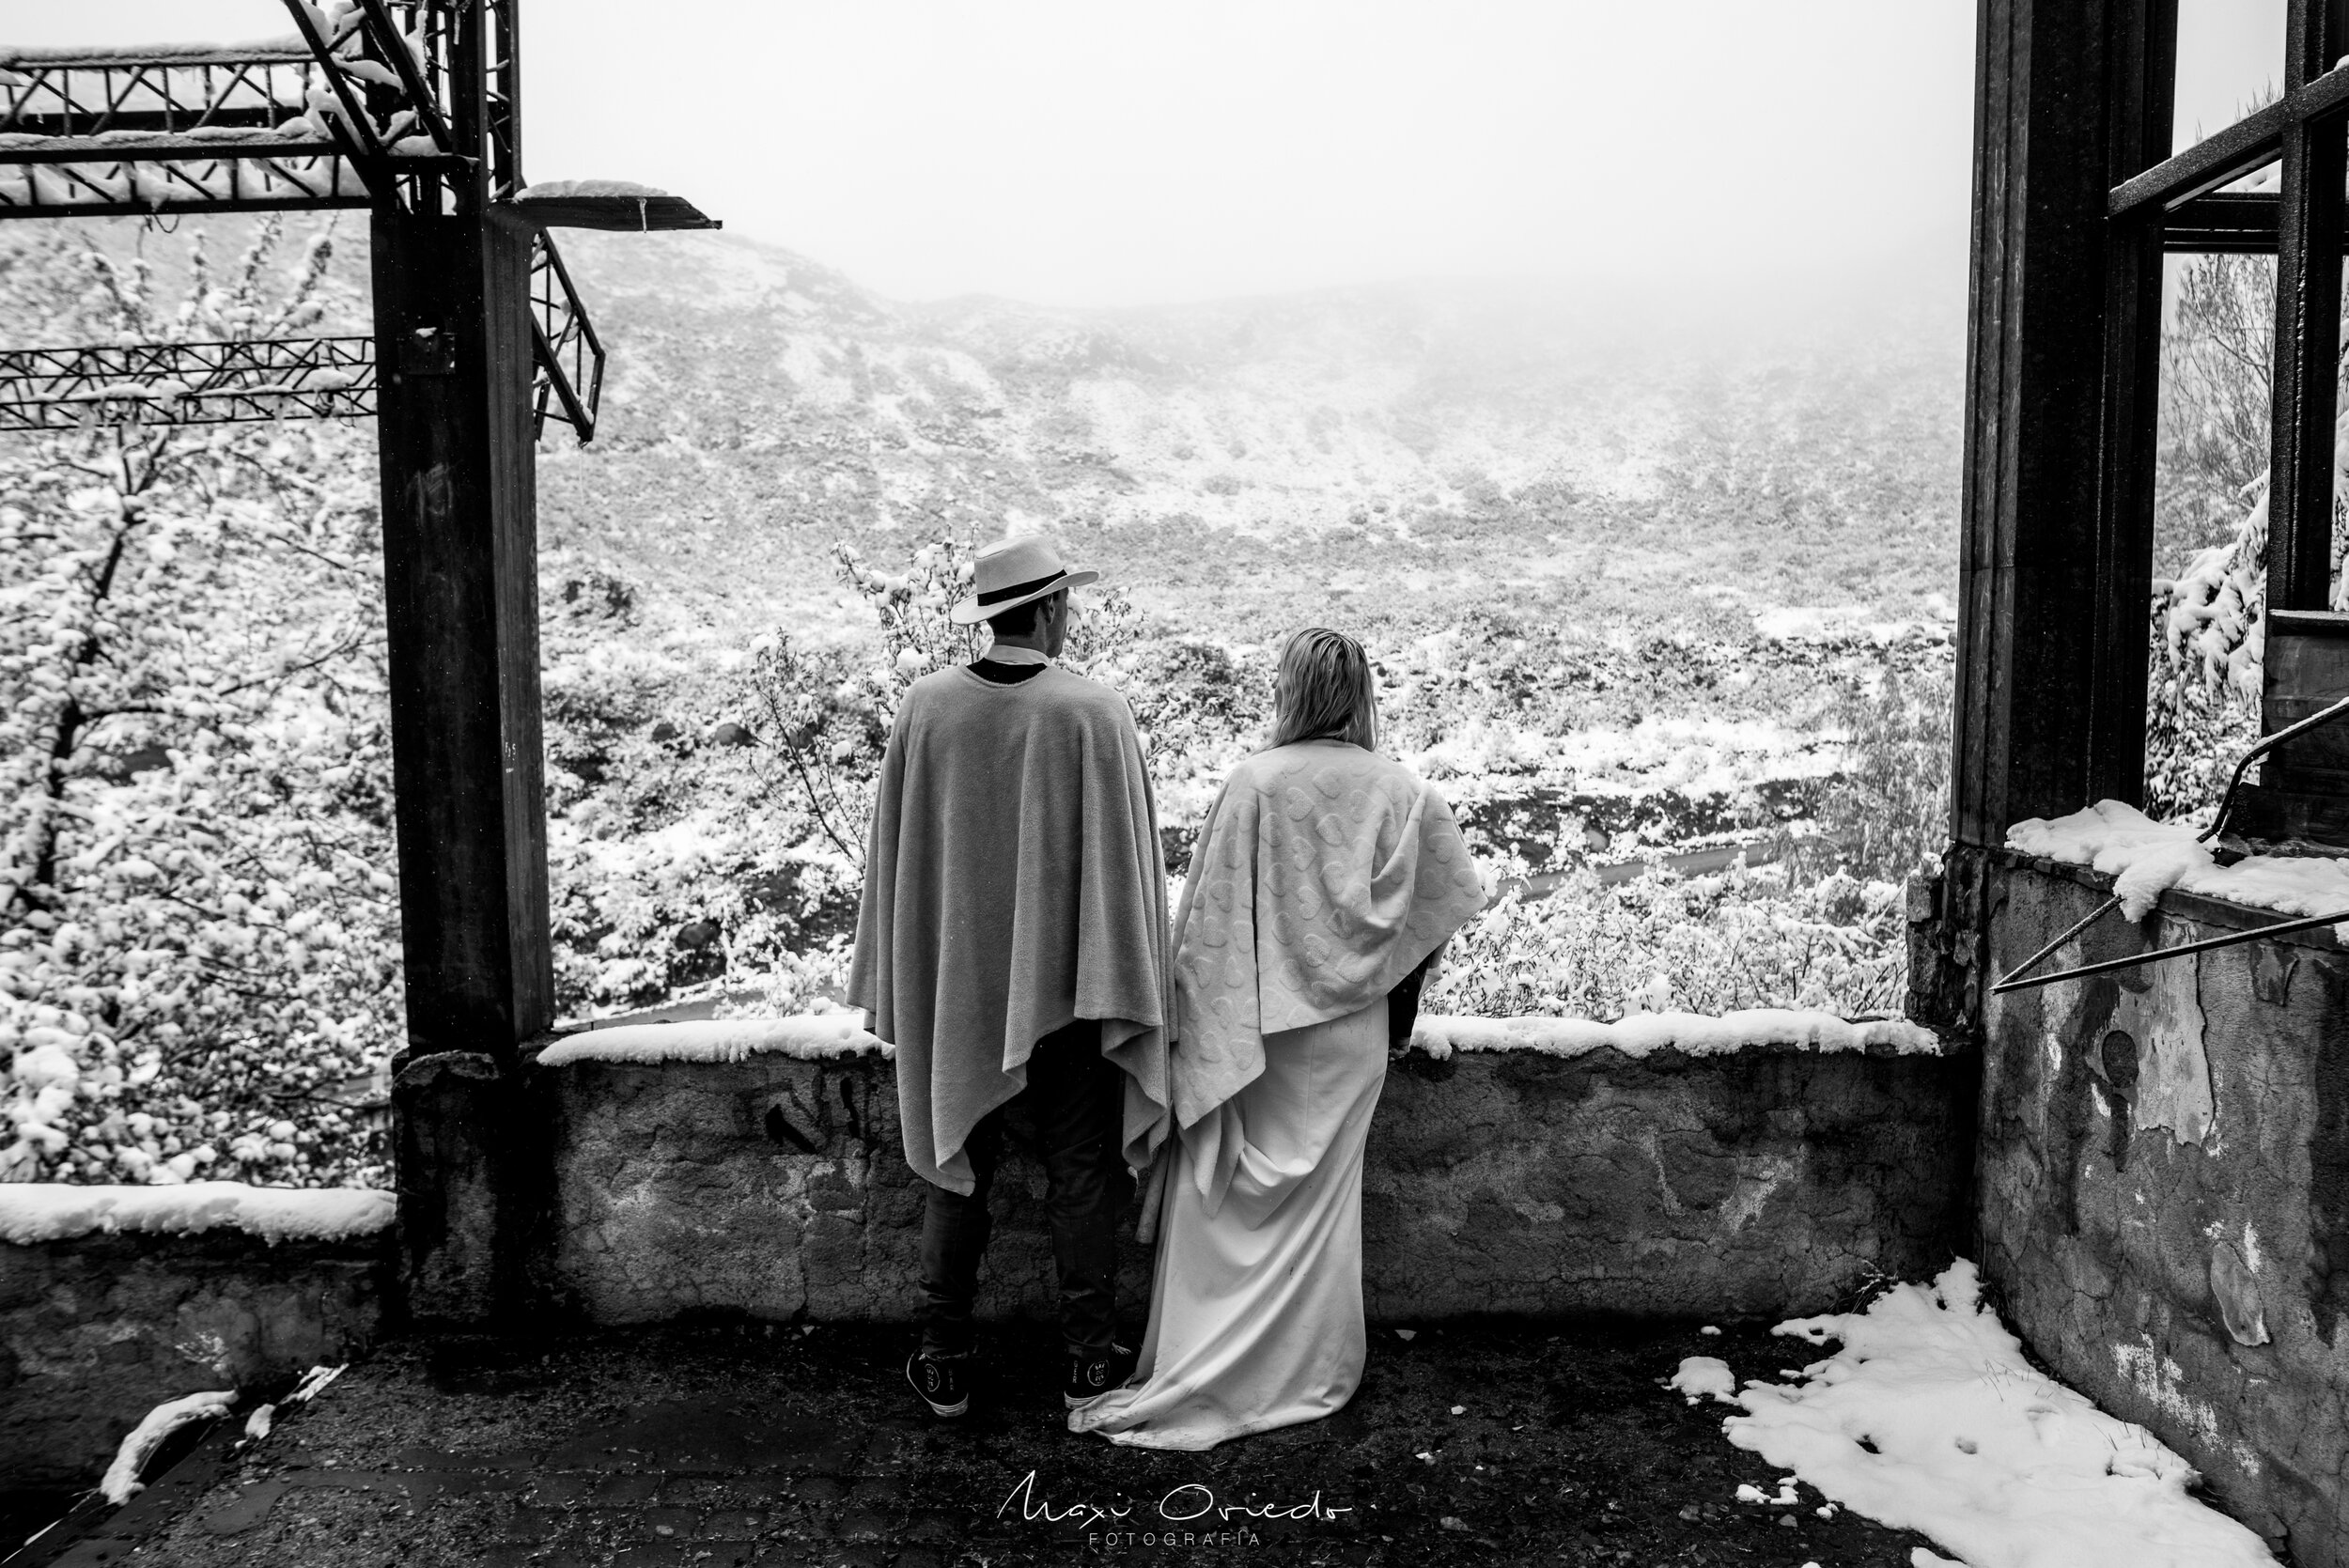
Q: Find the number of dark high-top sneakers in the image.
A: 2